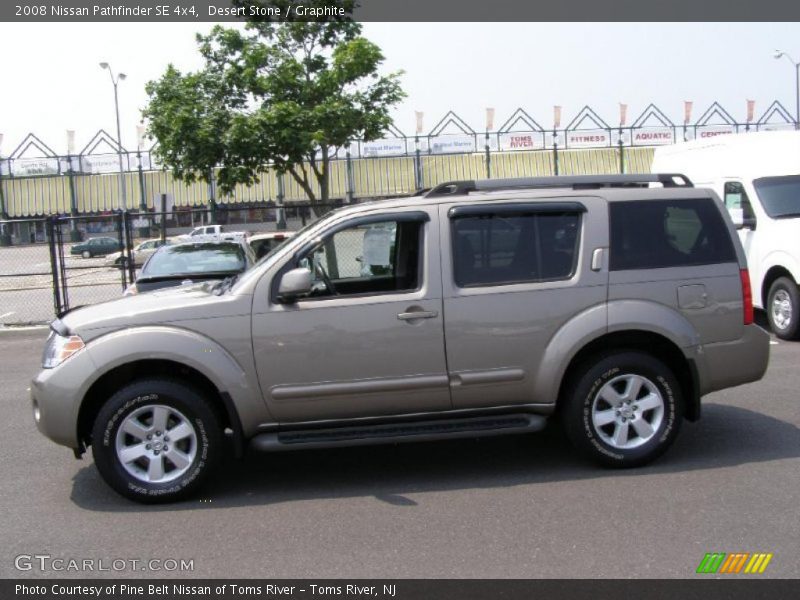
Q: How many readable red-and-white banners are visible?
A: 4